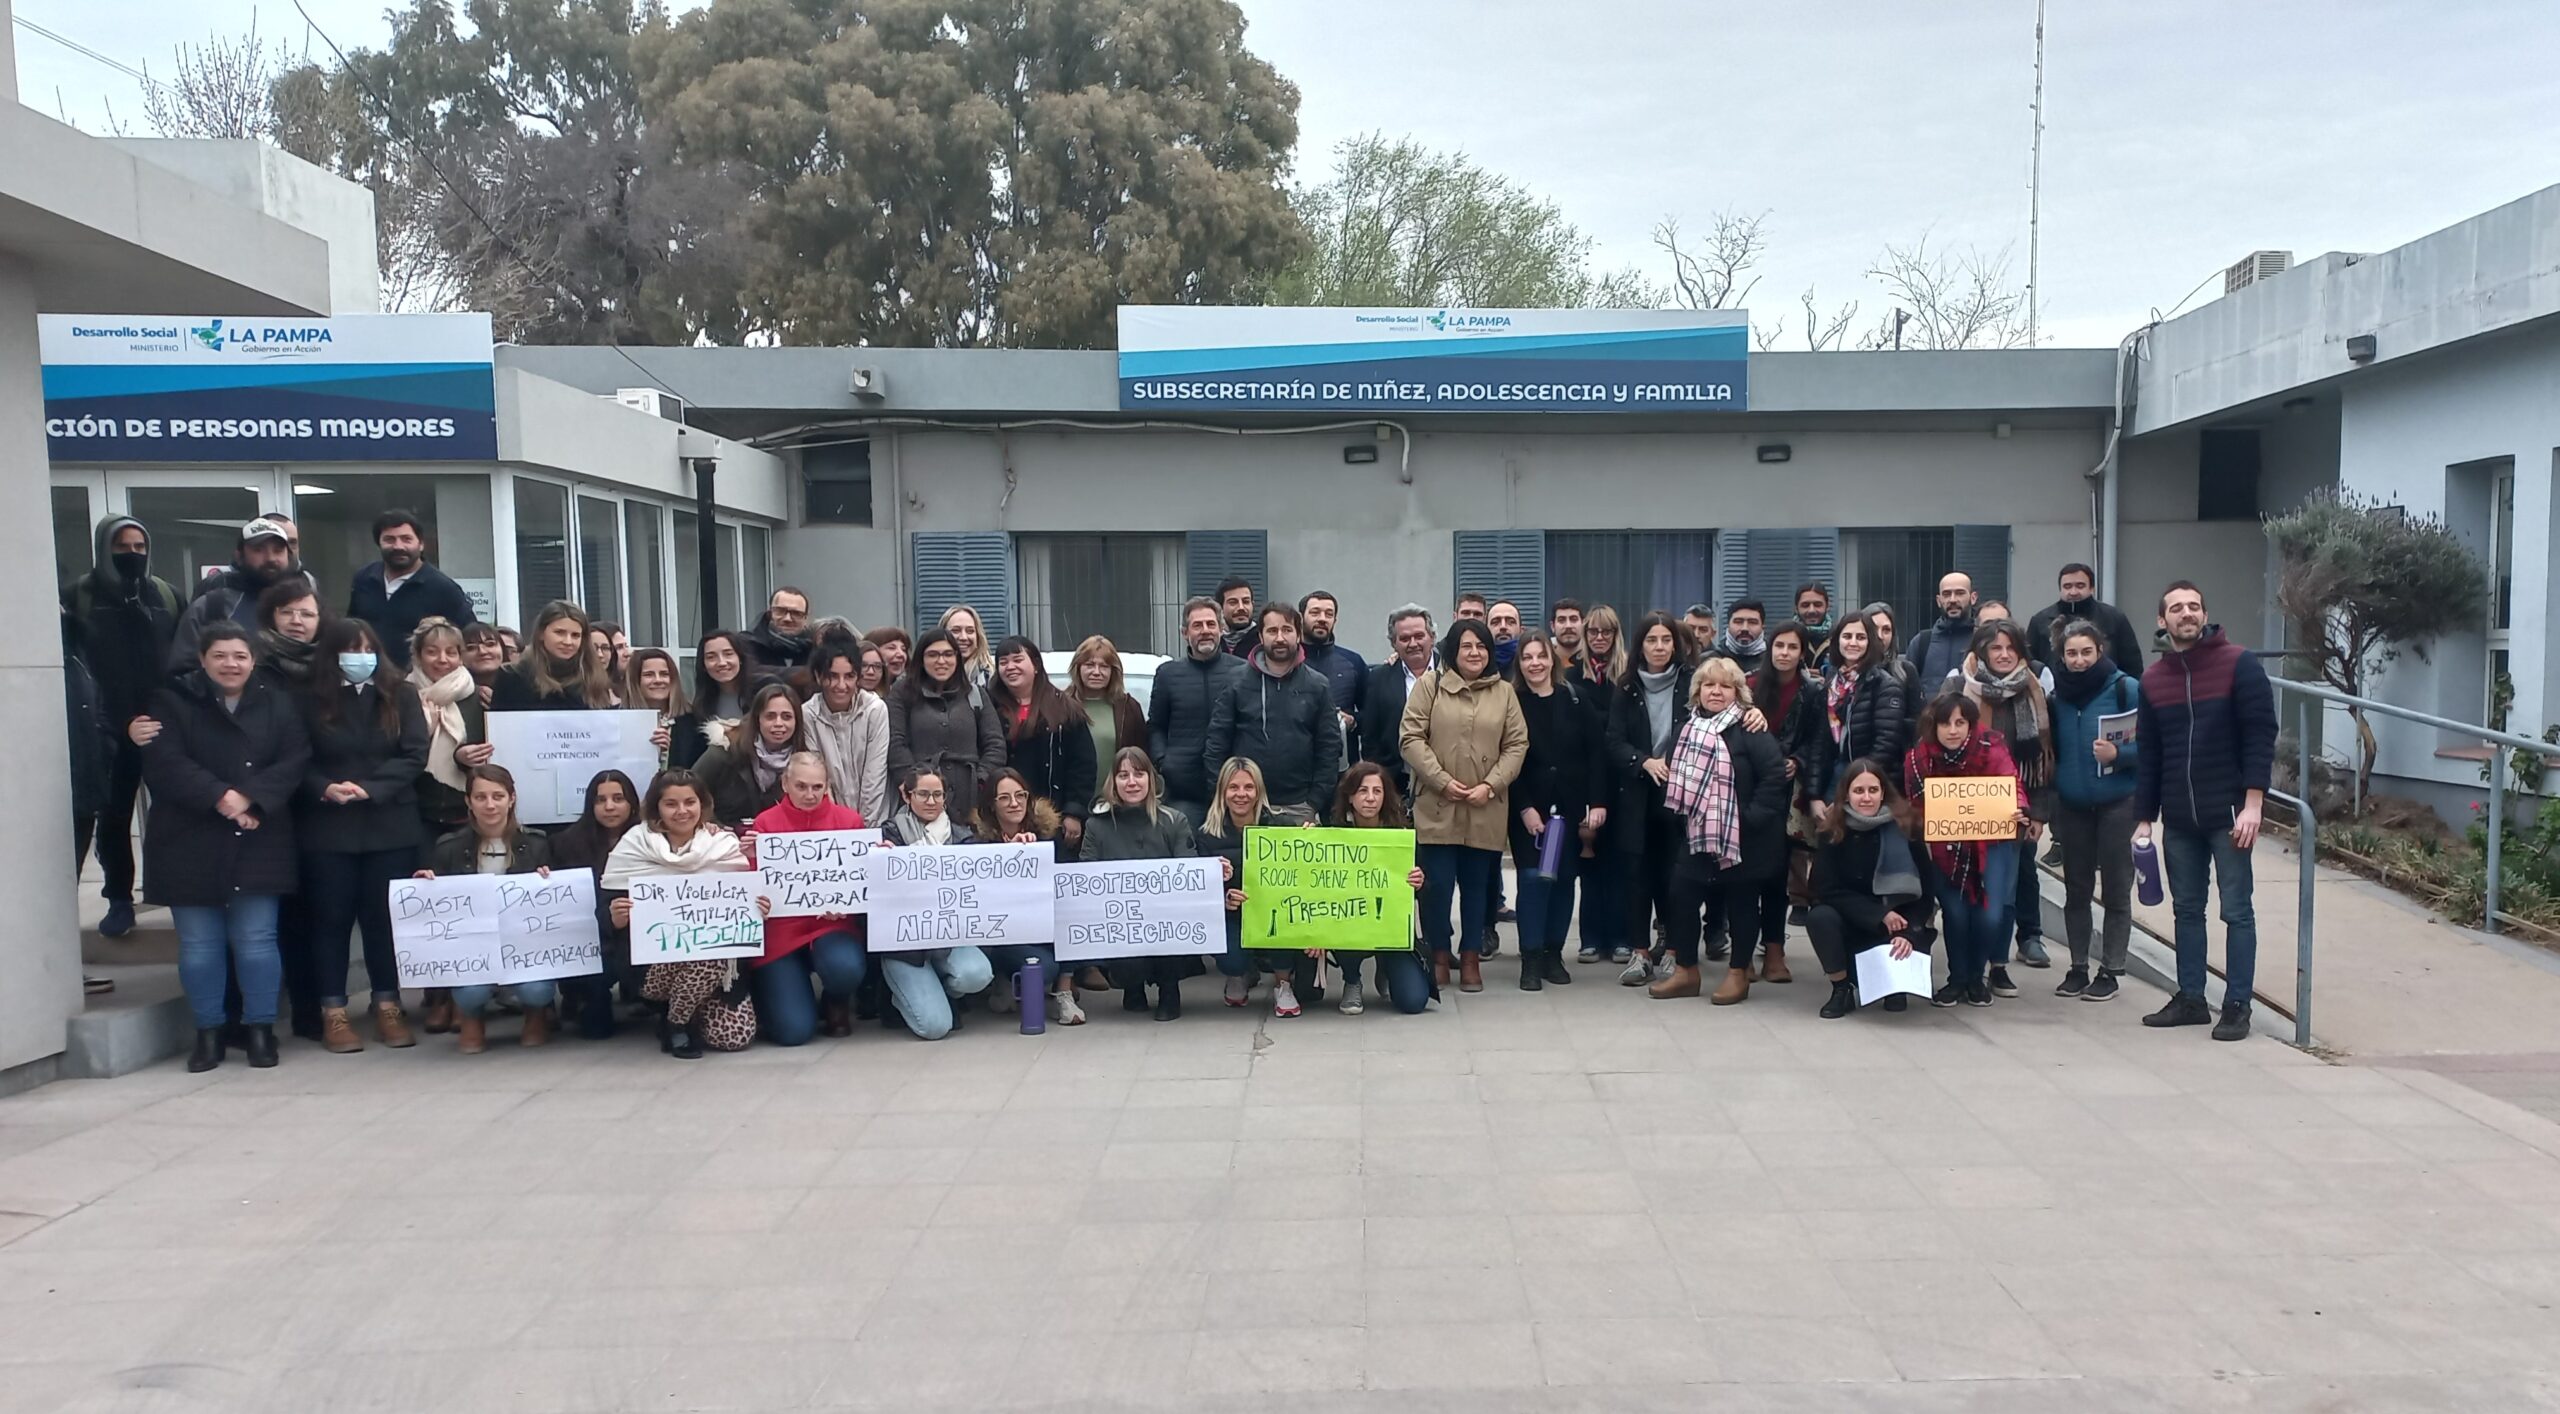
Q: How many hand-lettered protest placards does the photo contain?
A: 8